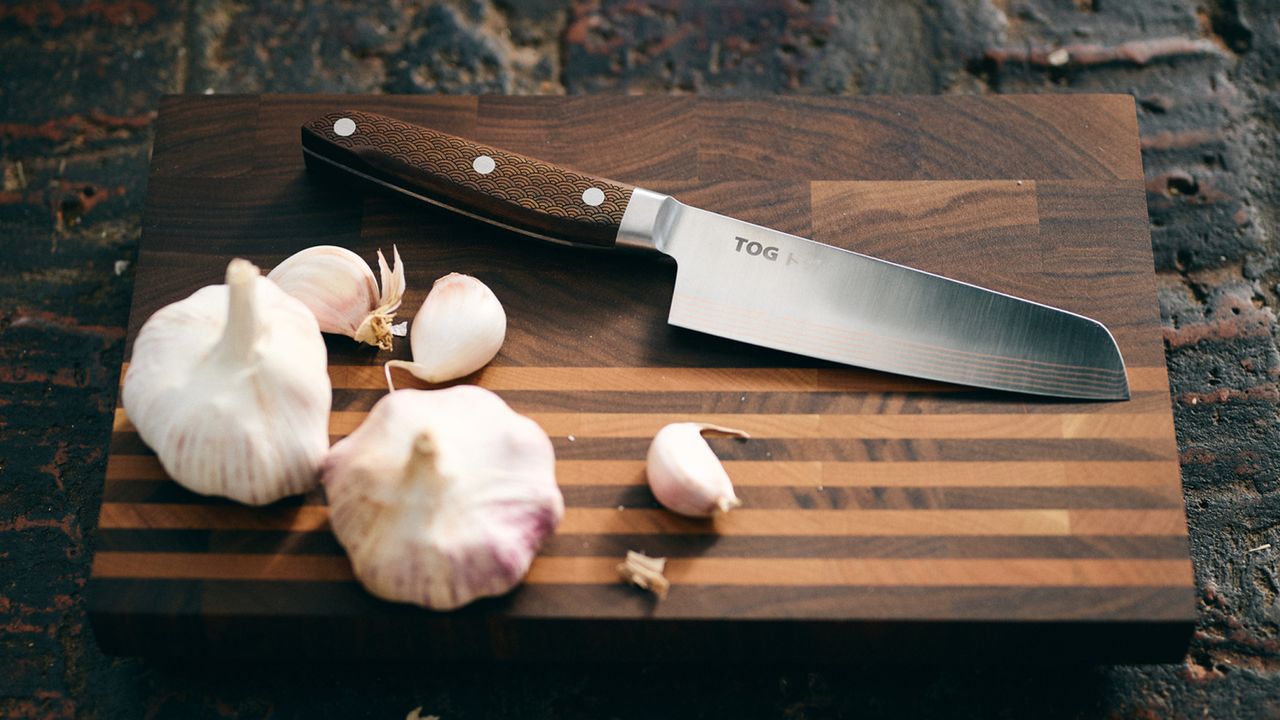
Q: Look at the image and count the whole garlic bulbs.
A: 2